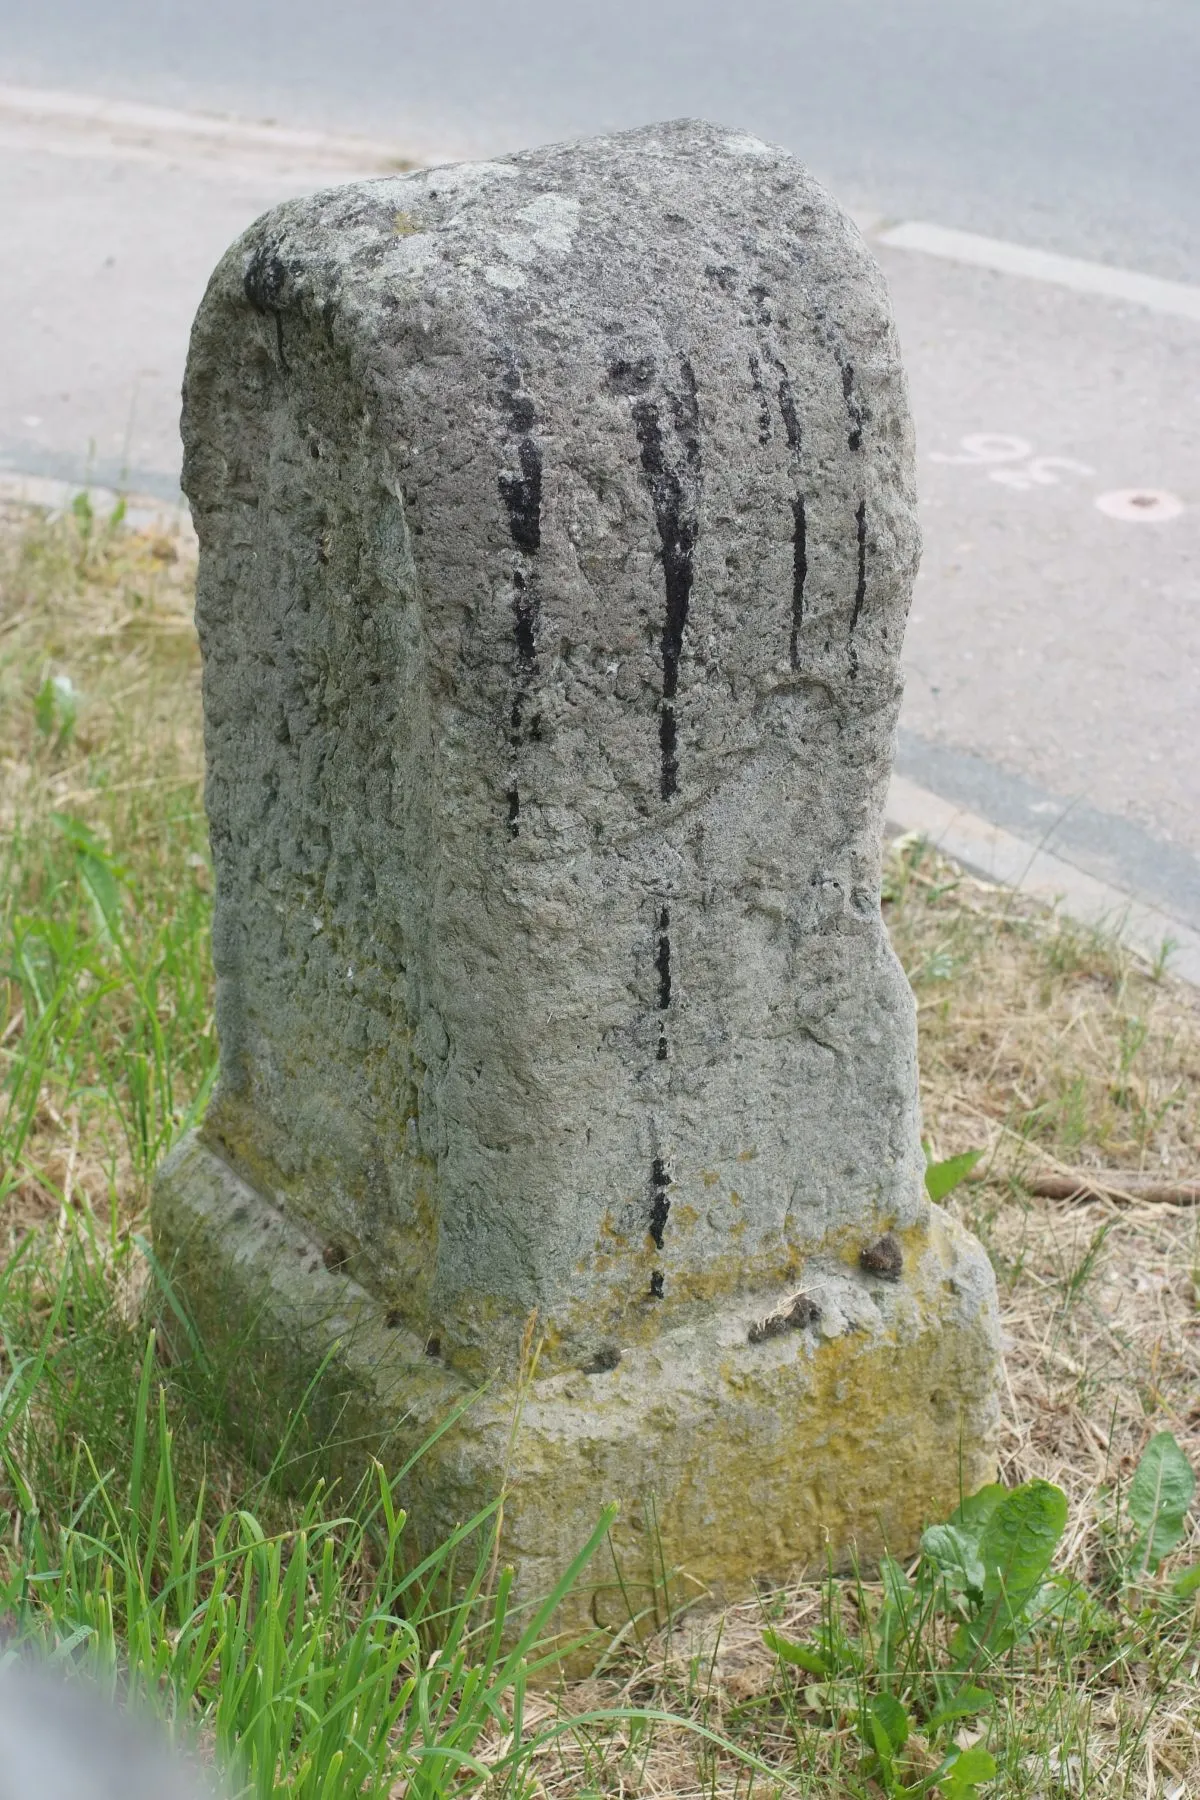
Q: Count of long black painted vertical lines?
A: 4